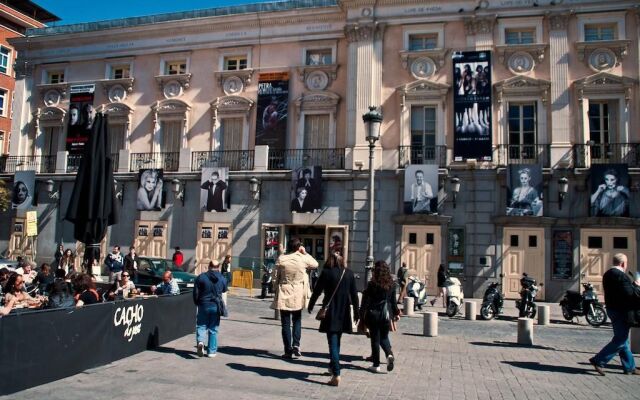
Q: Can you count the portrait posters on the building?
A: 7